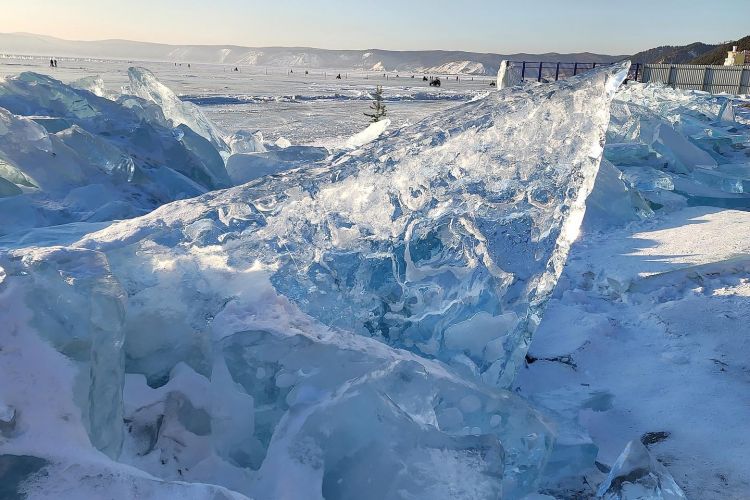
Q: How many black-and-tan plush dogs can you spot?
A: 0